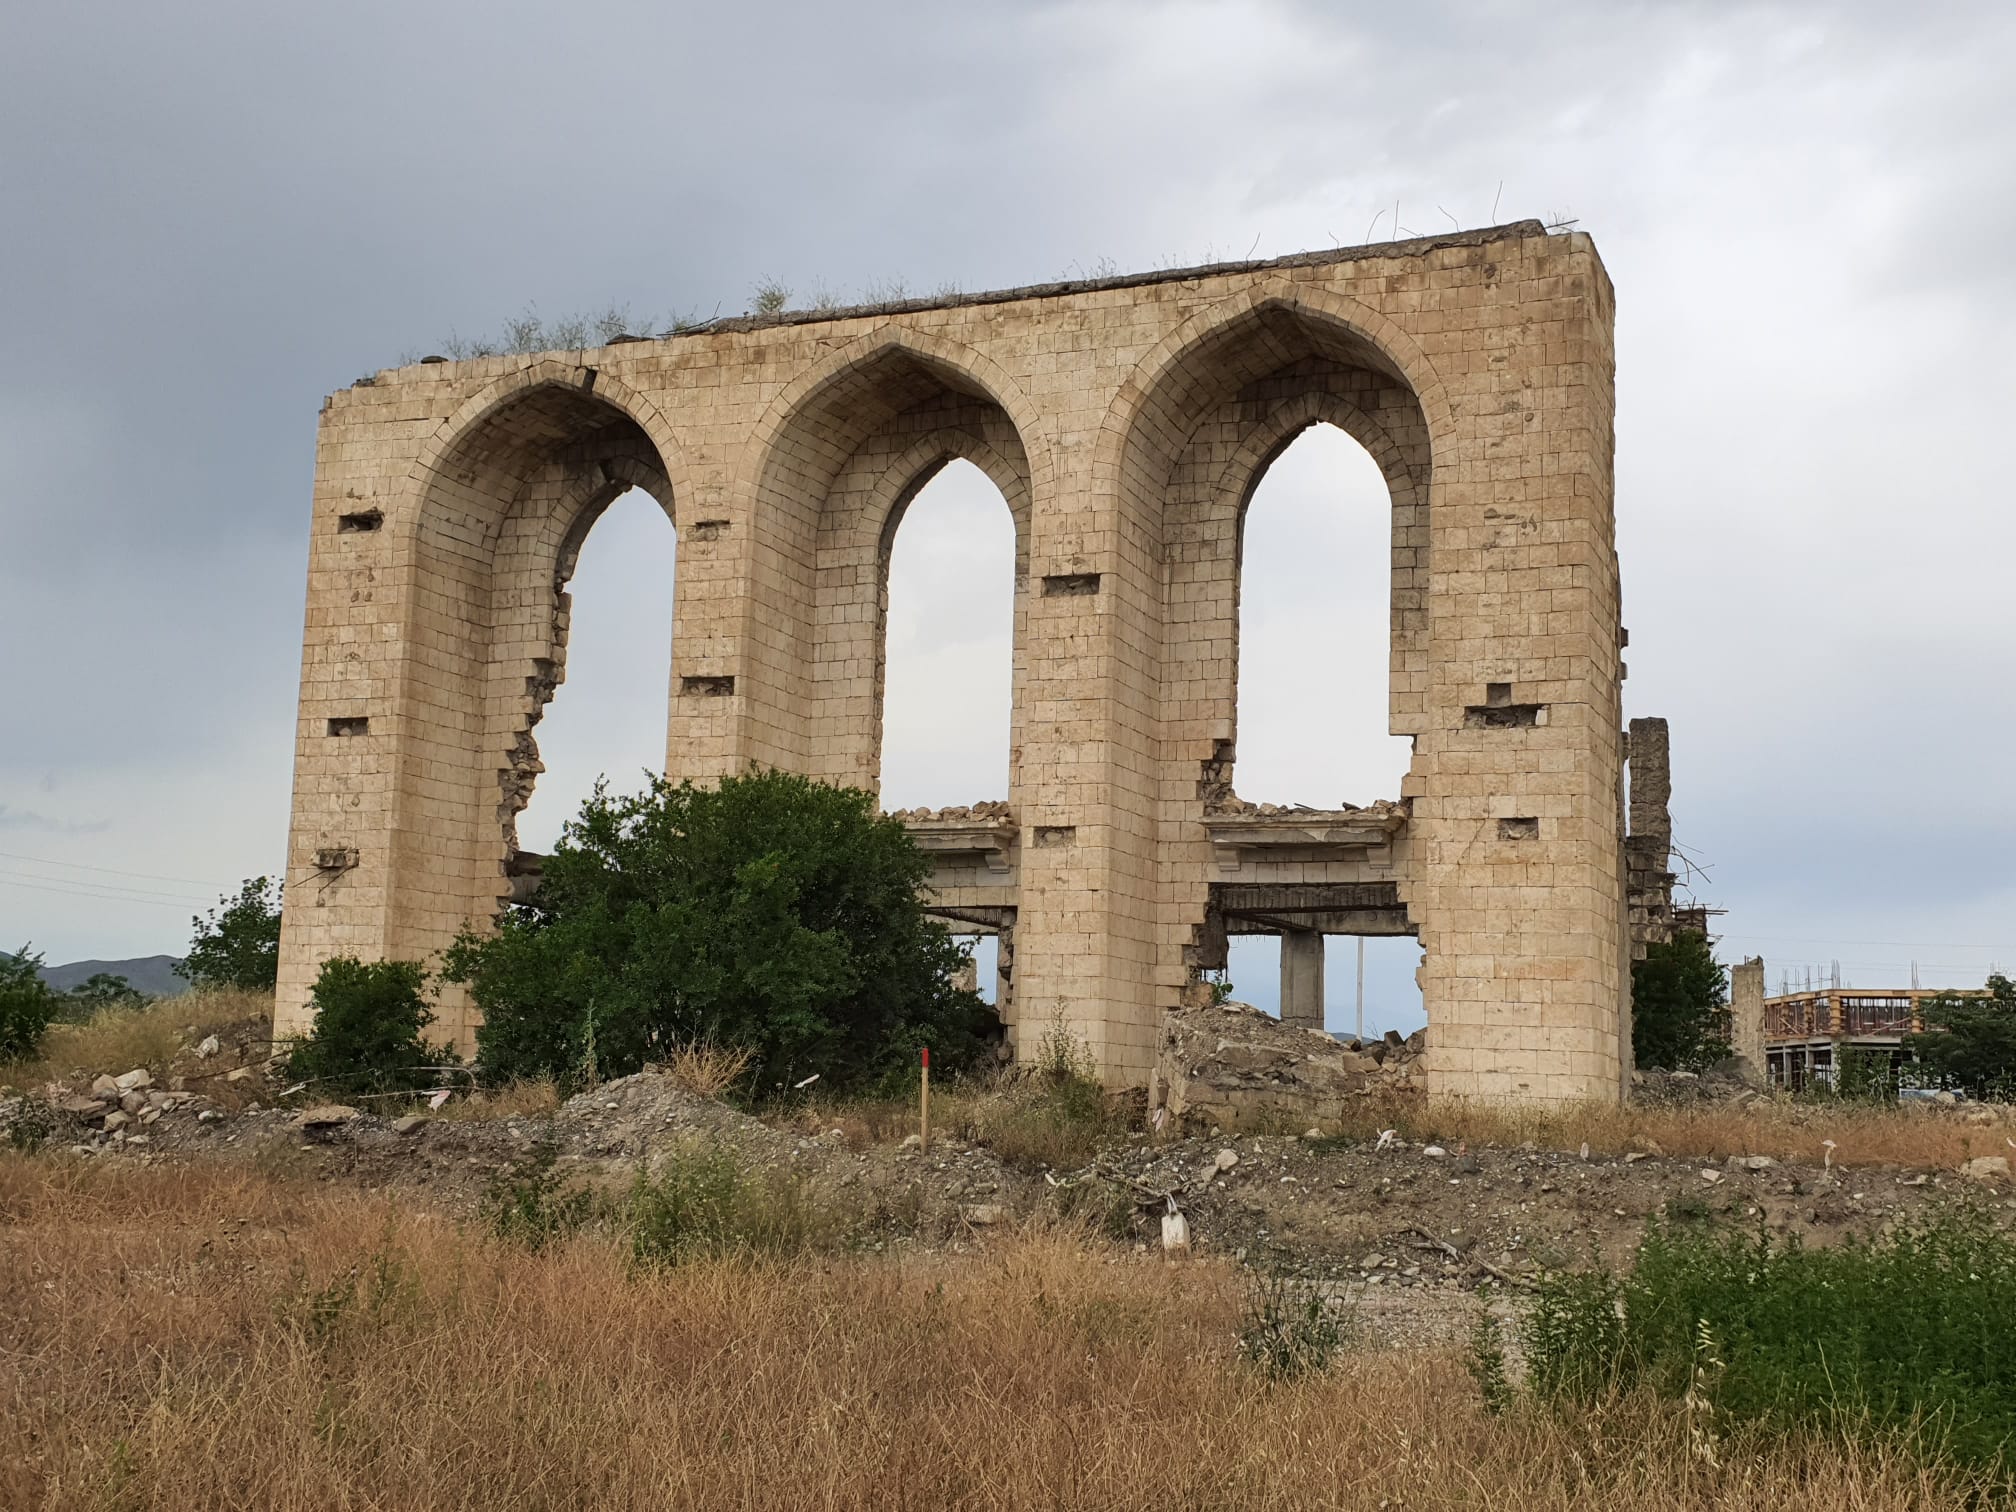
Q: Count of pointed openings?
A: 3